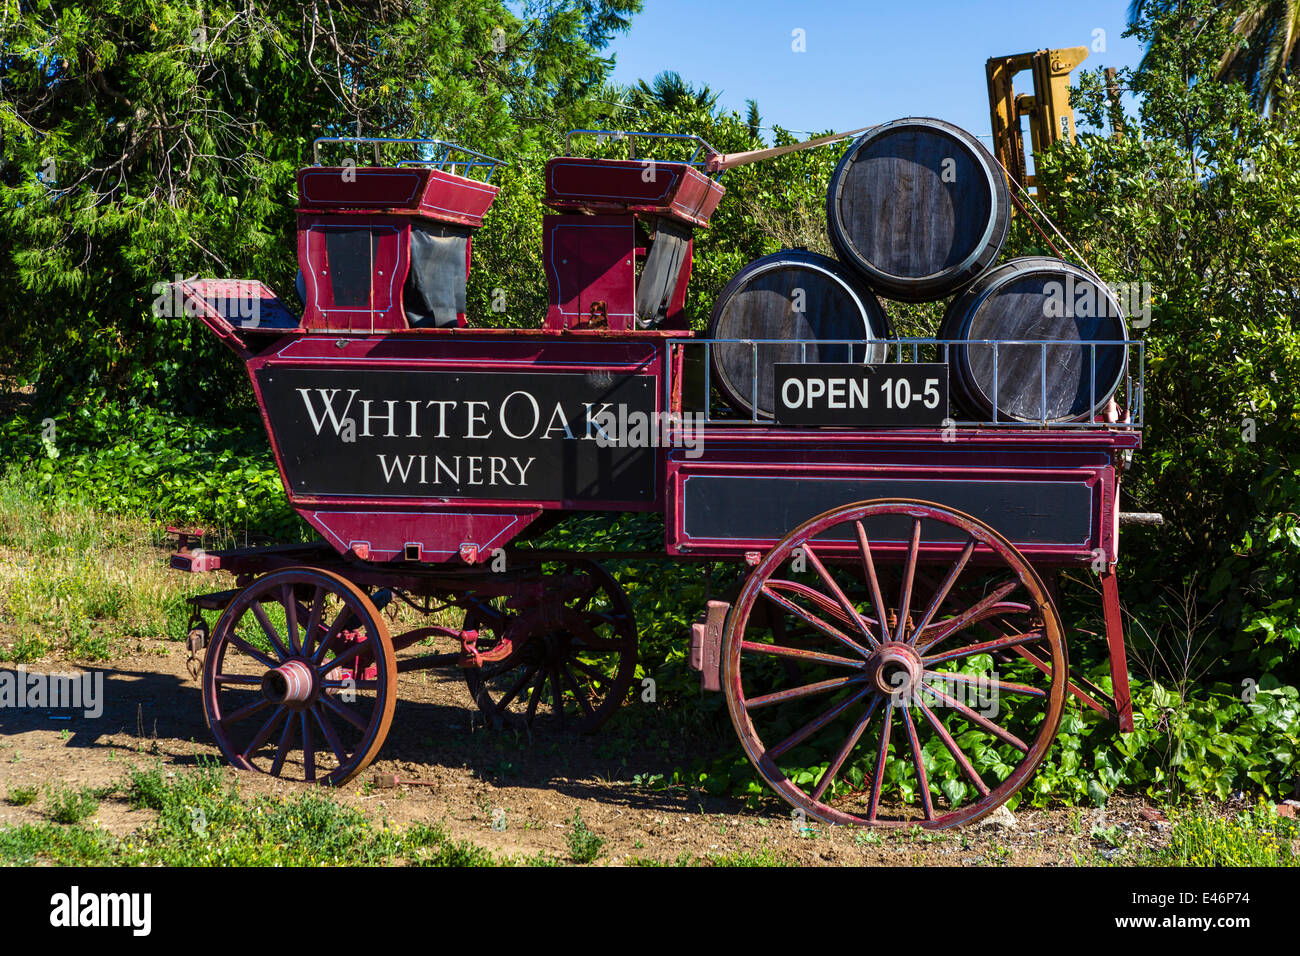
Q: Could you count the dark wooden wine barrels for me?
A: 3